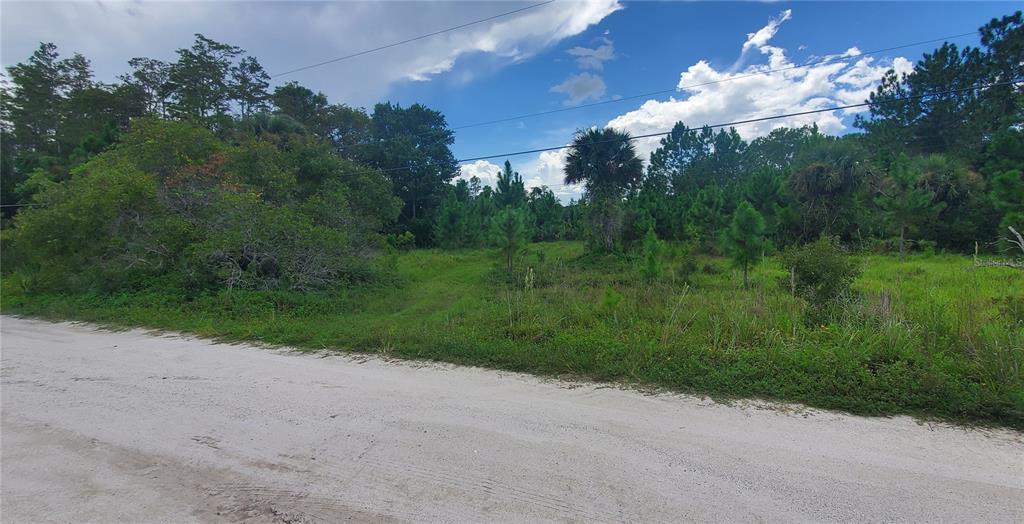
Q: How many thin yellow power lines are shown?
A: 0